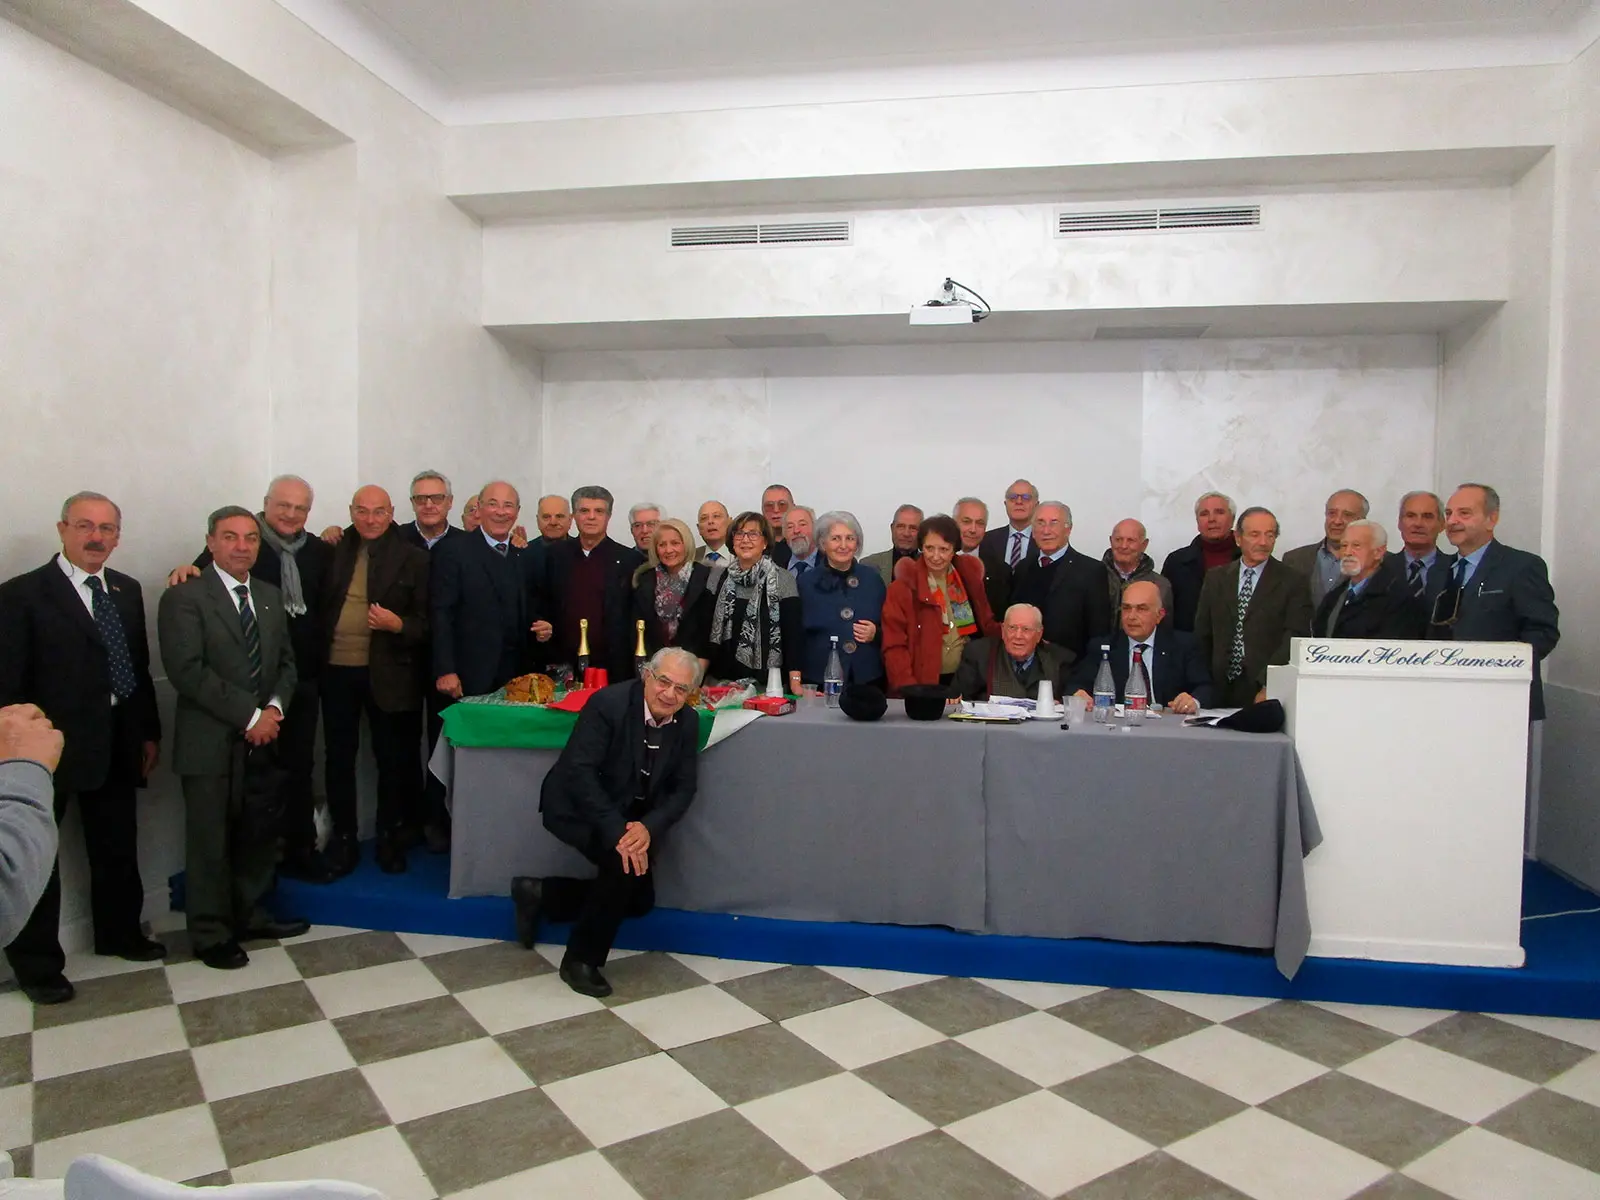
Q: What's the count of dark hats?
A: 3